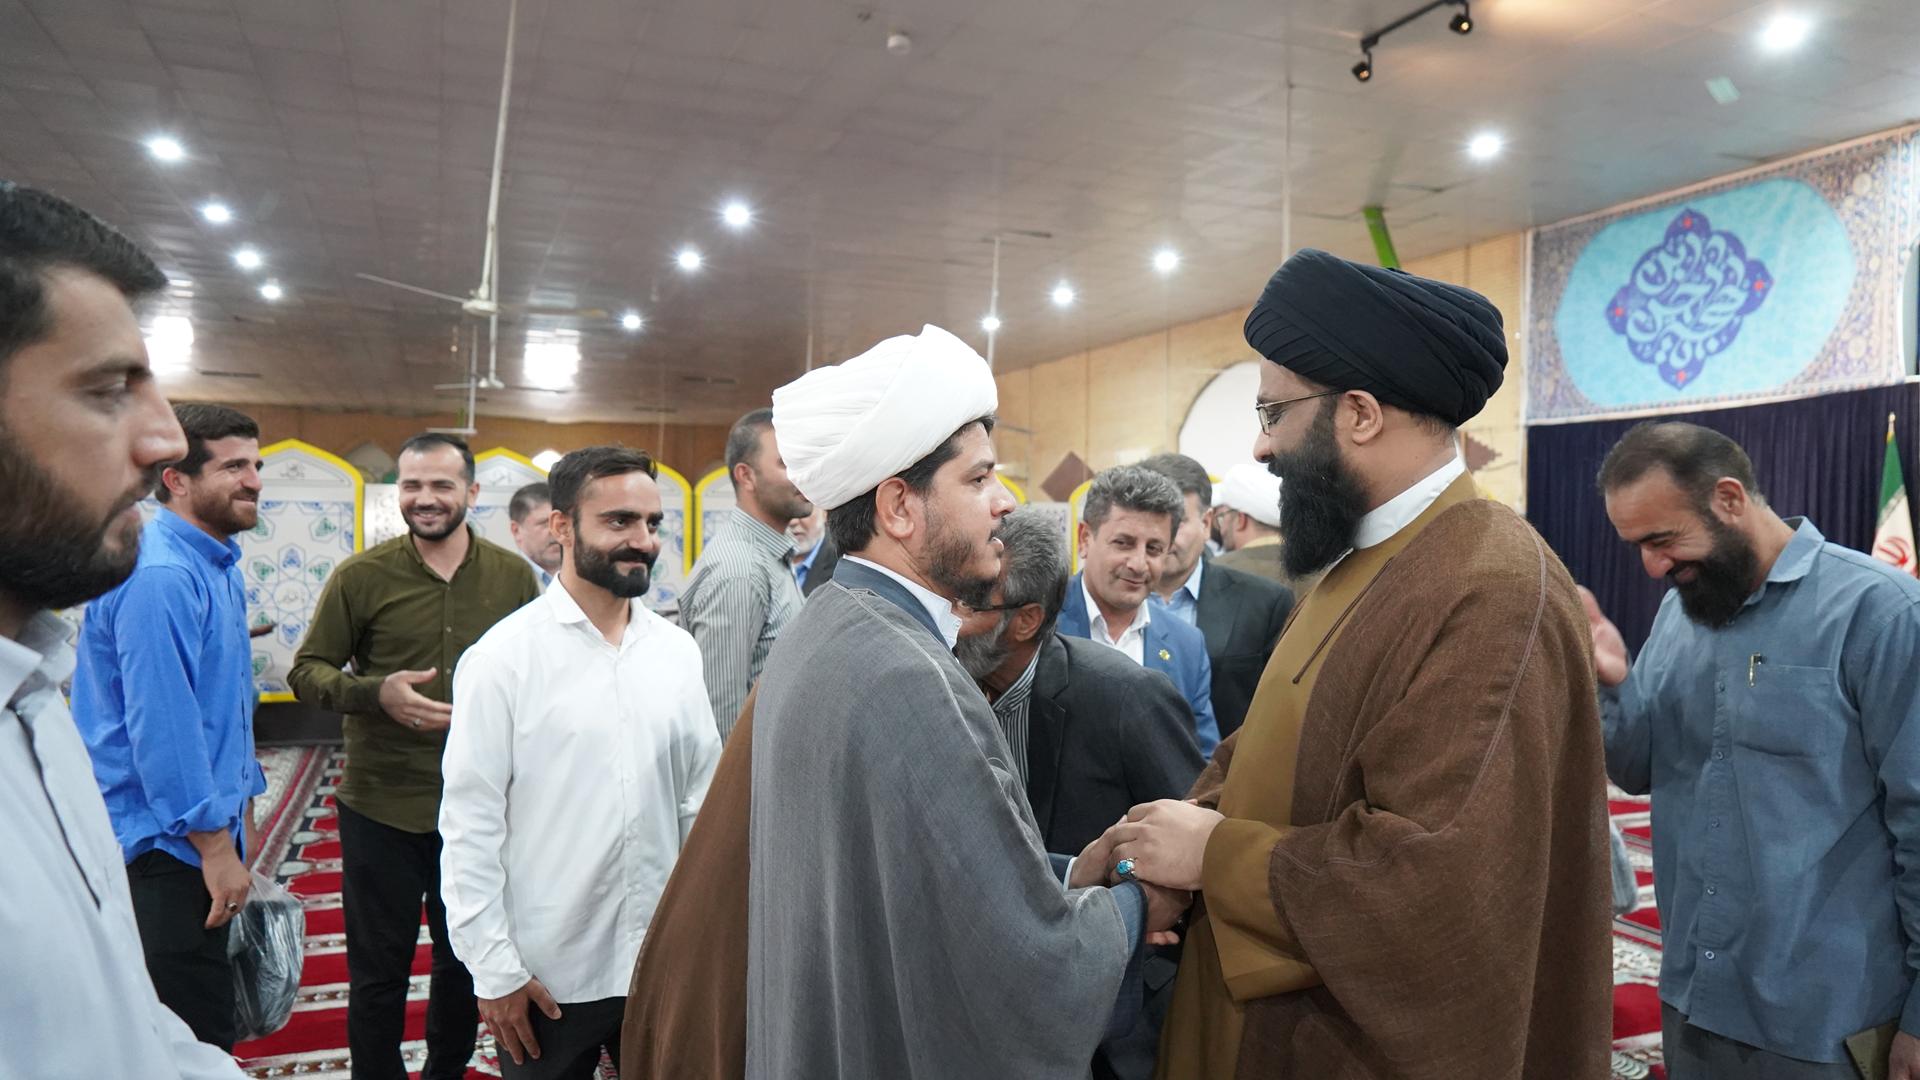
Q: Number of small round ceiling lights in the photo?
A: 12